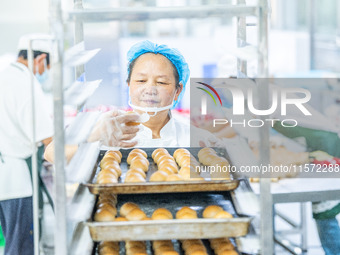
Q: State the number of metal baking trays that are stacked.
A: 3